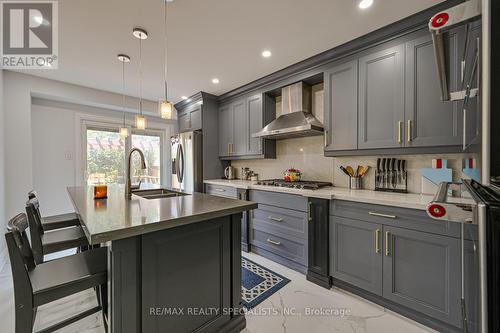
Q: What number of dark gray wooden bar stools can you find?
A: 3